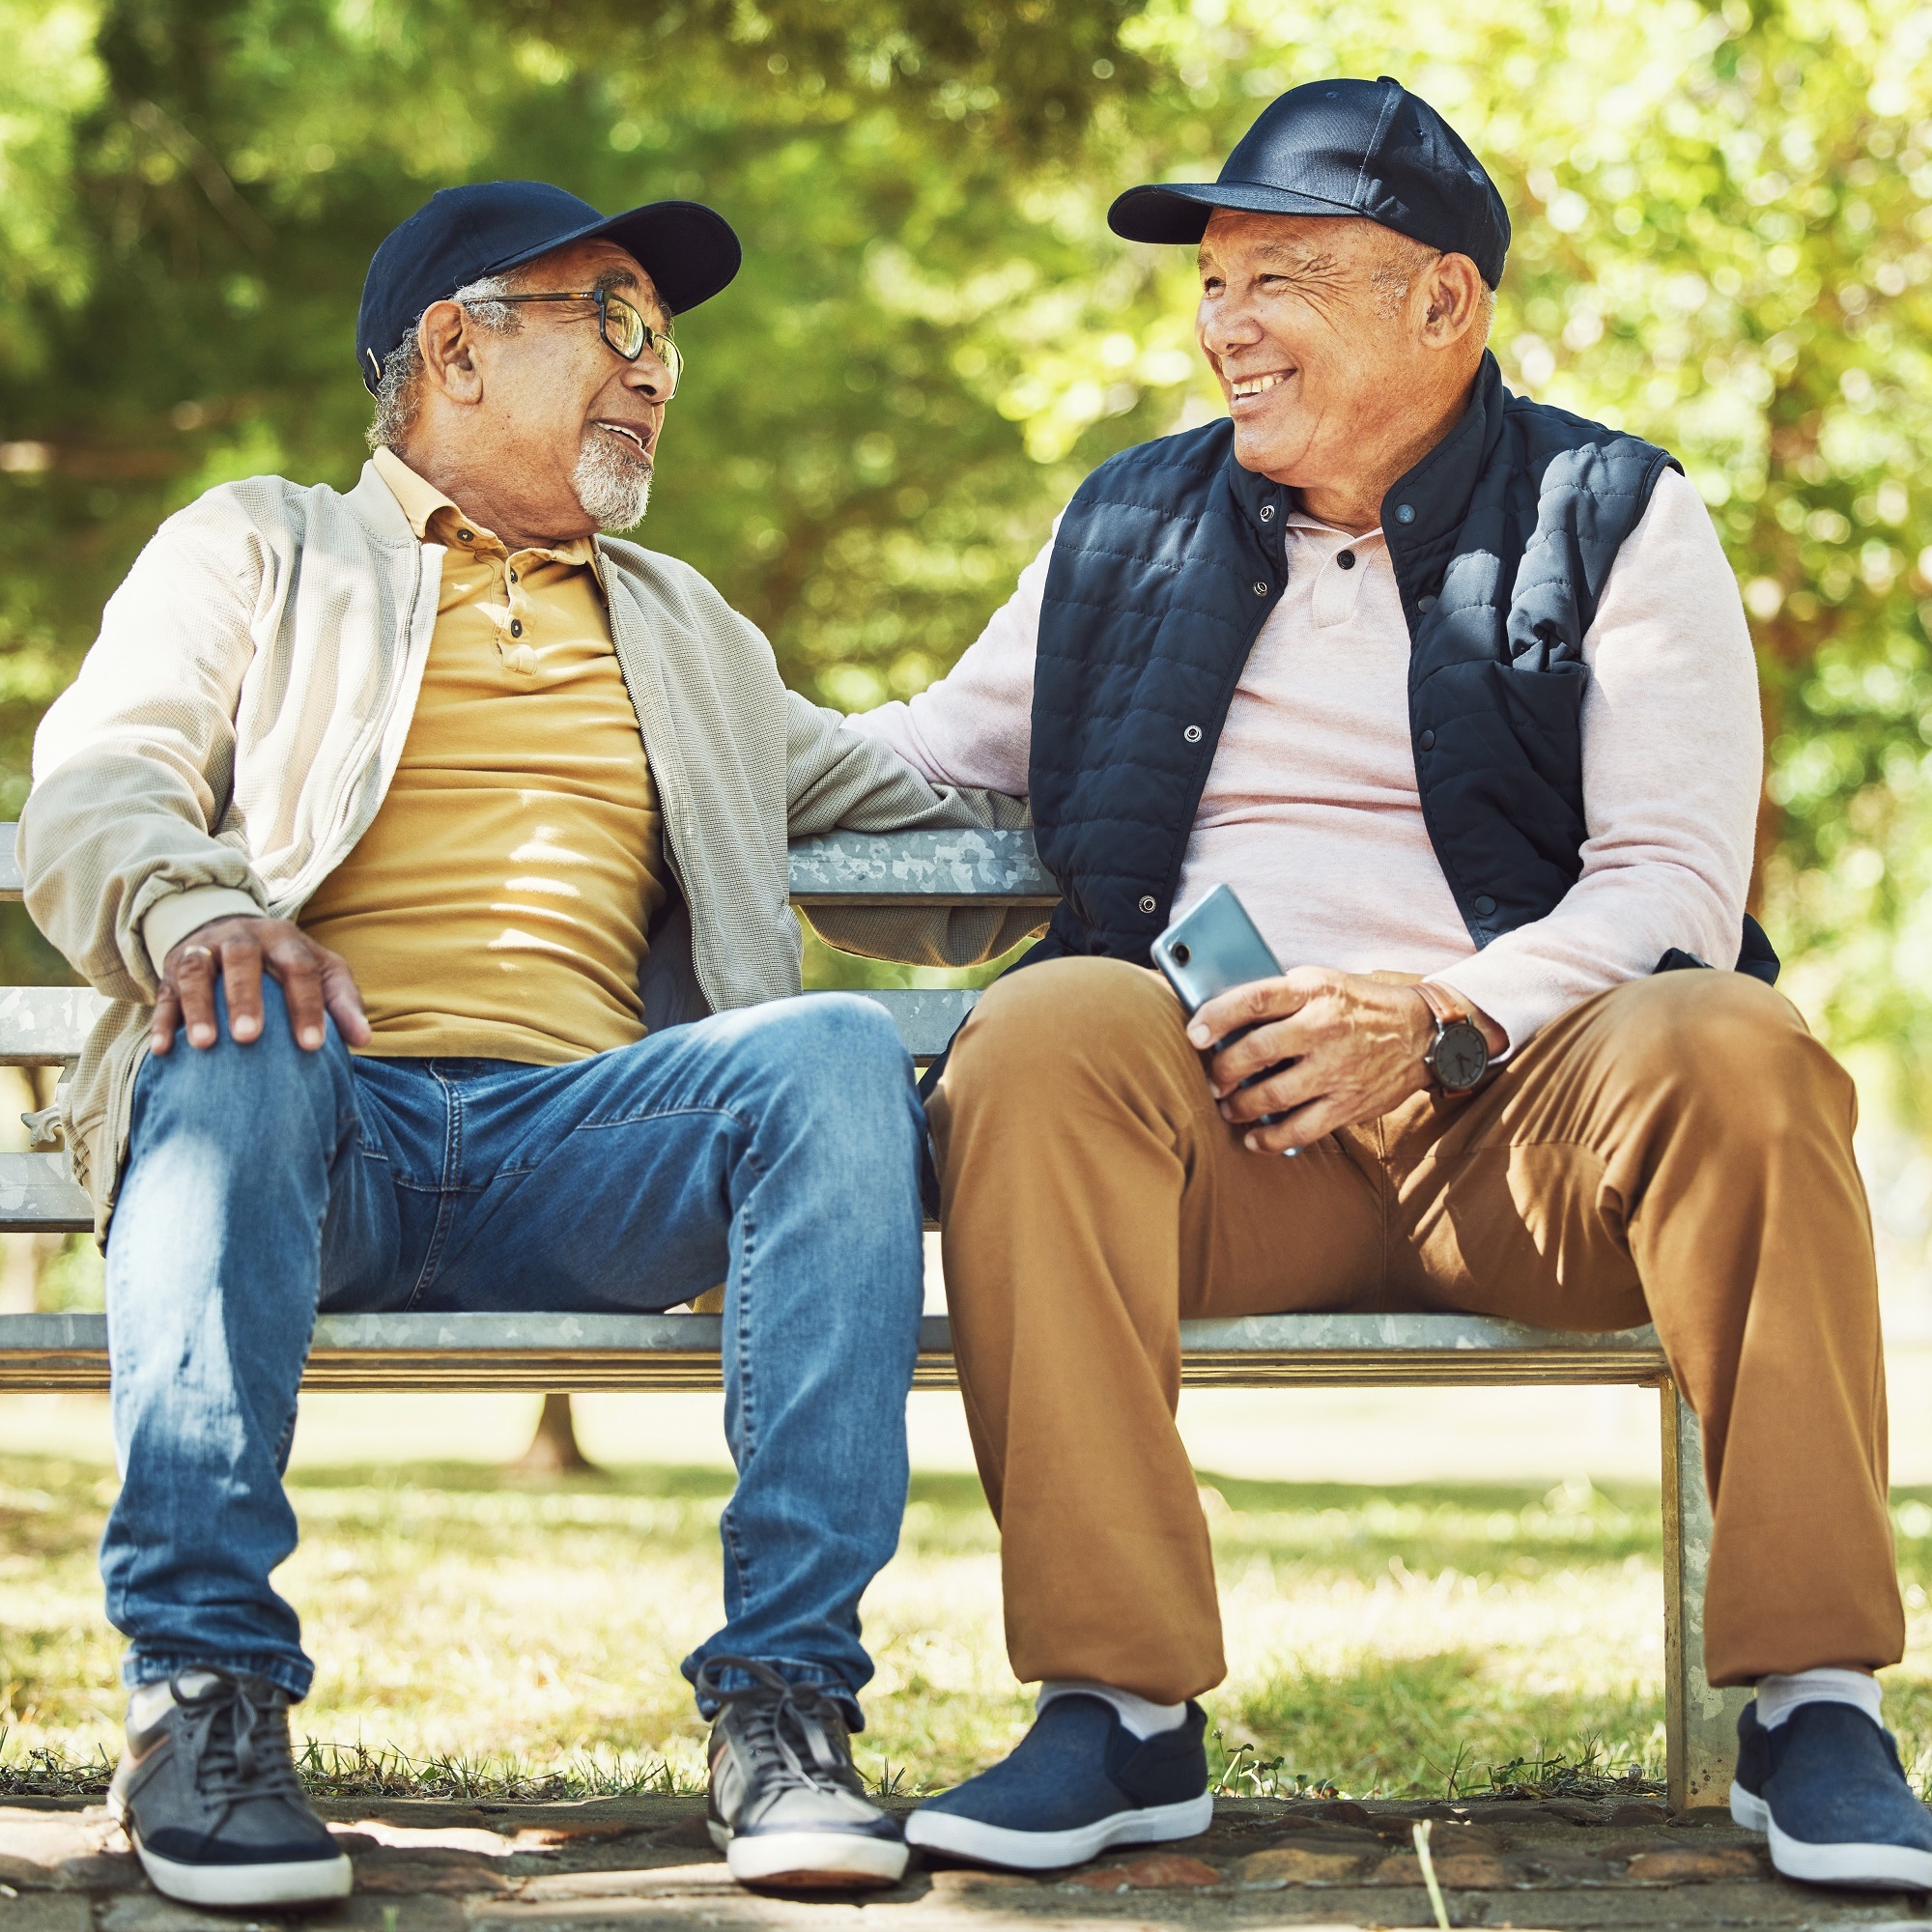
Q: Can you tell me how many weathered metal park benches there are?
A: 1